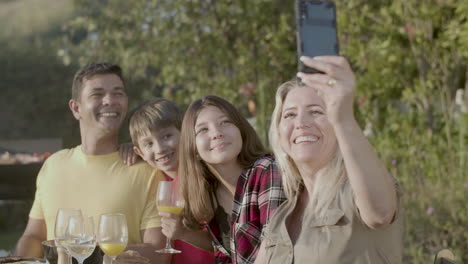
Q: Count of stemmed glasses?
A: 4